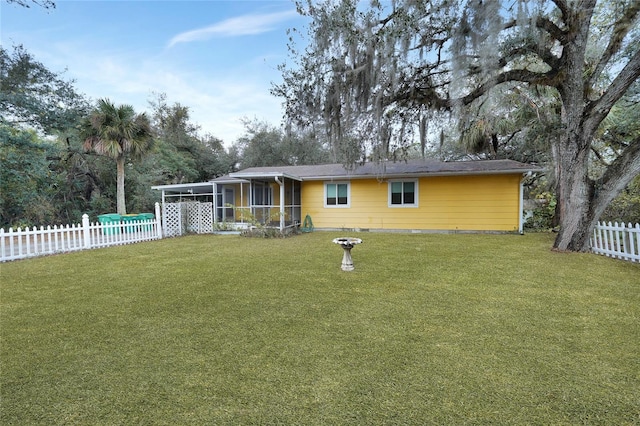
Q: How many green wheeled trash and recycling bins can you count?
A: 3